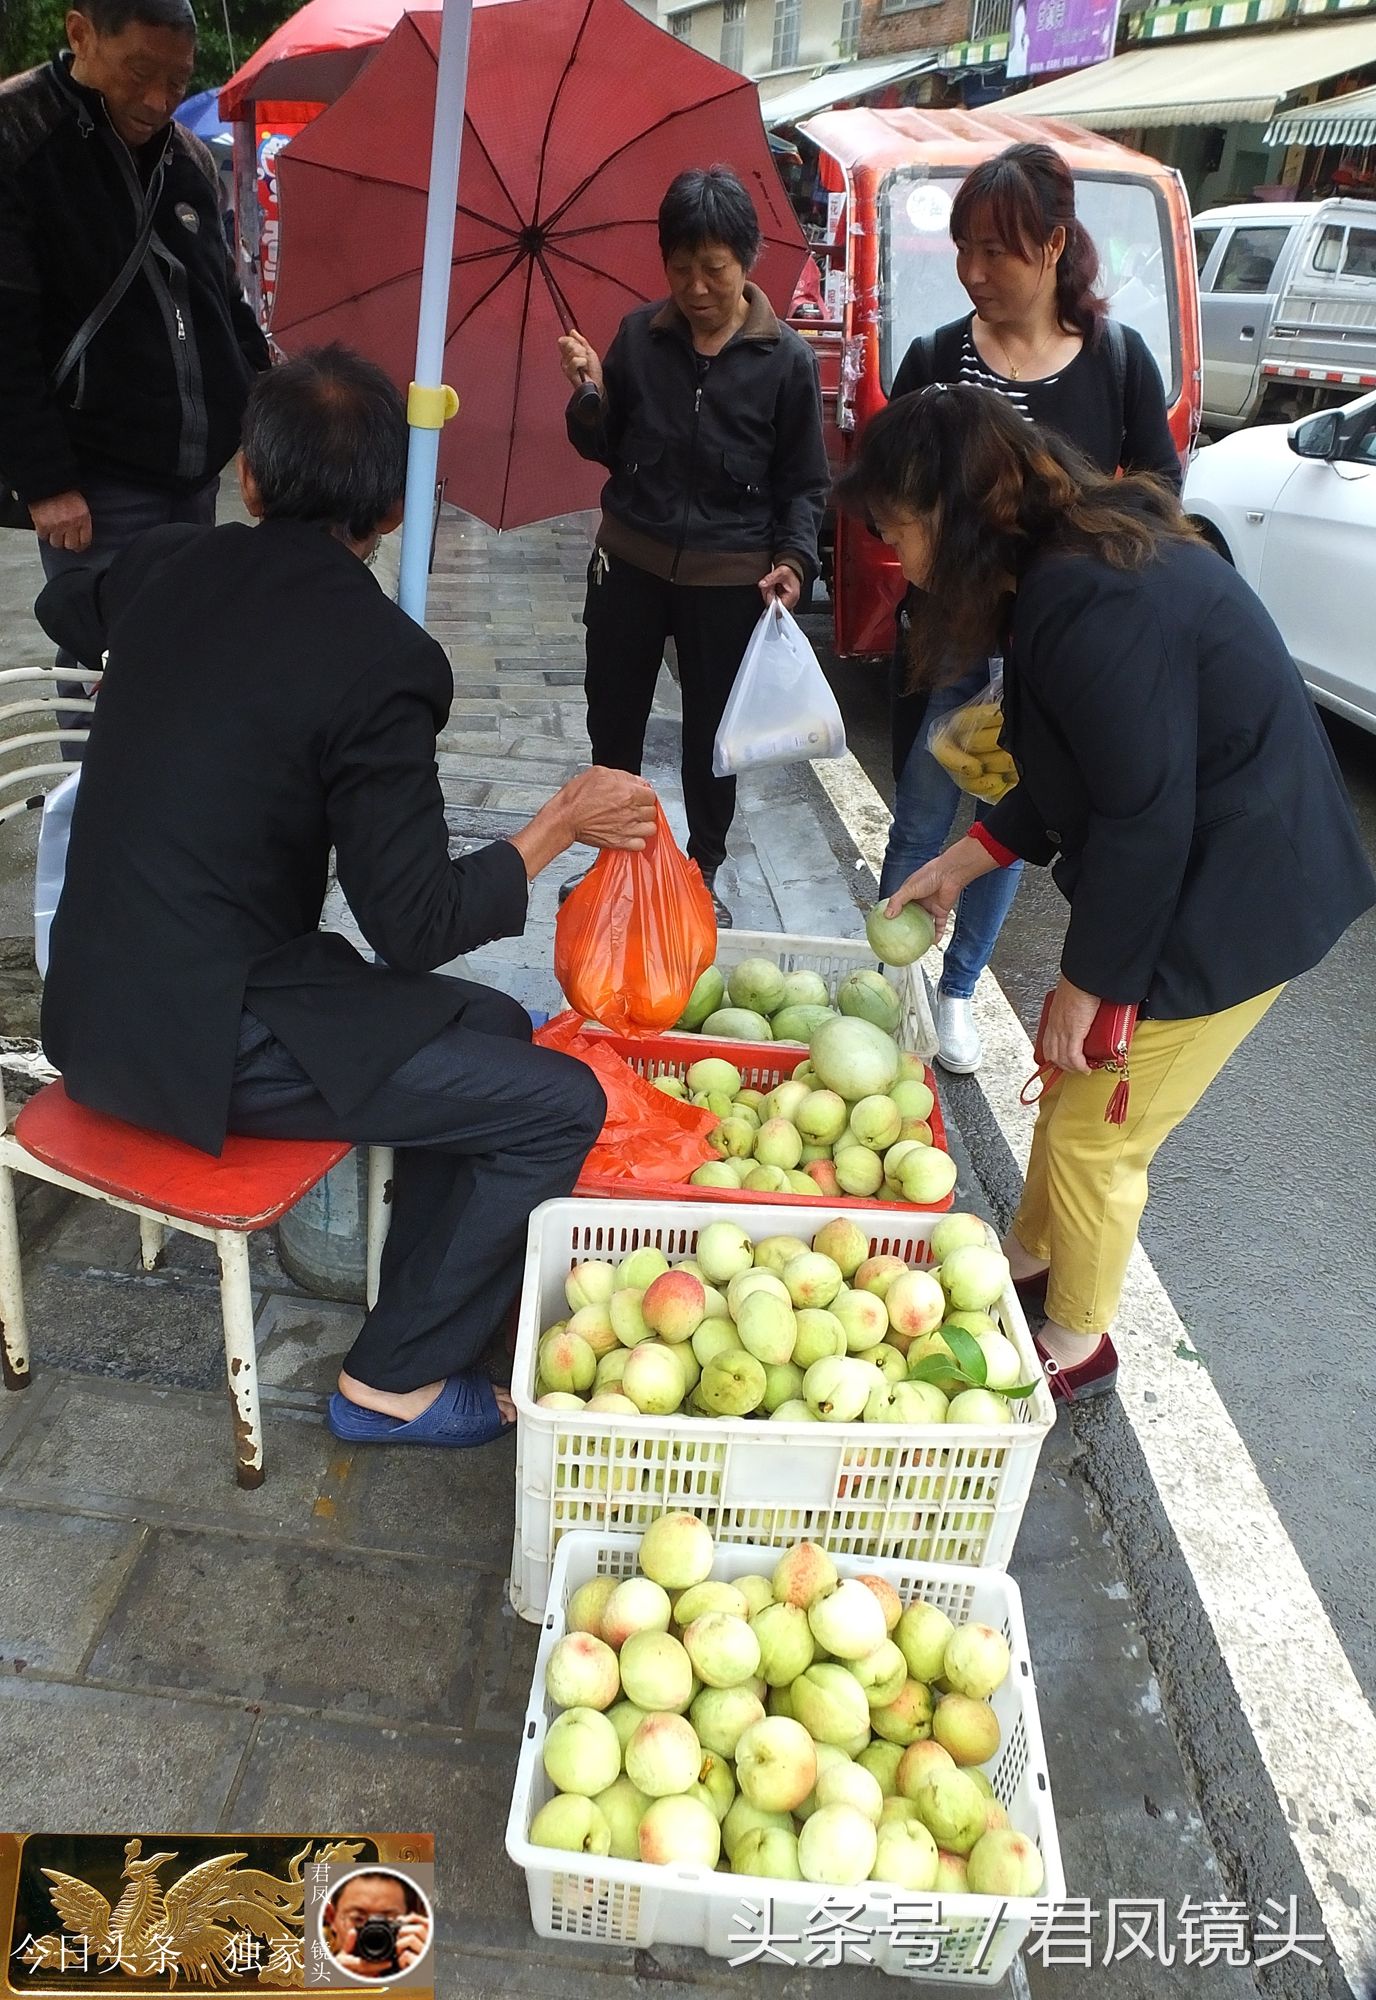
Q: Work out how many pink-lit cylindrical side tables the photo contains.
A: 0